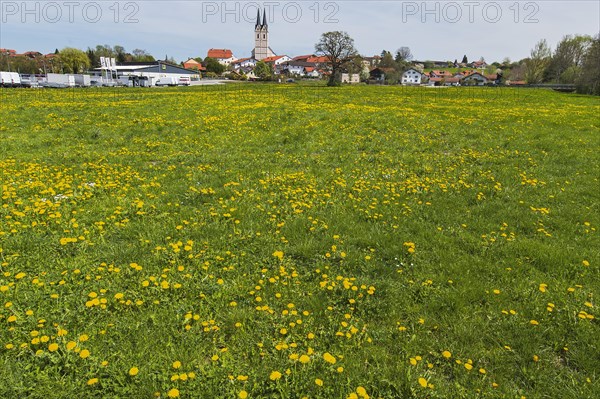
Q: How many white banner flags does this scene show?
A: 3